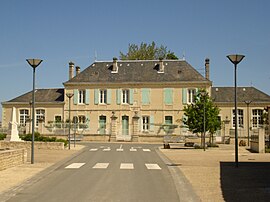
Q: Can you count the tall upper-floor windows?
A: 6